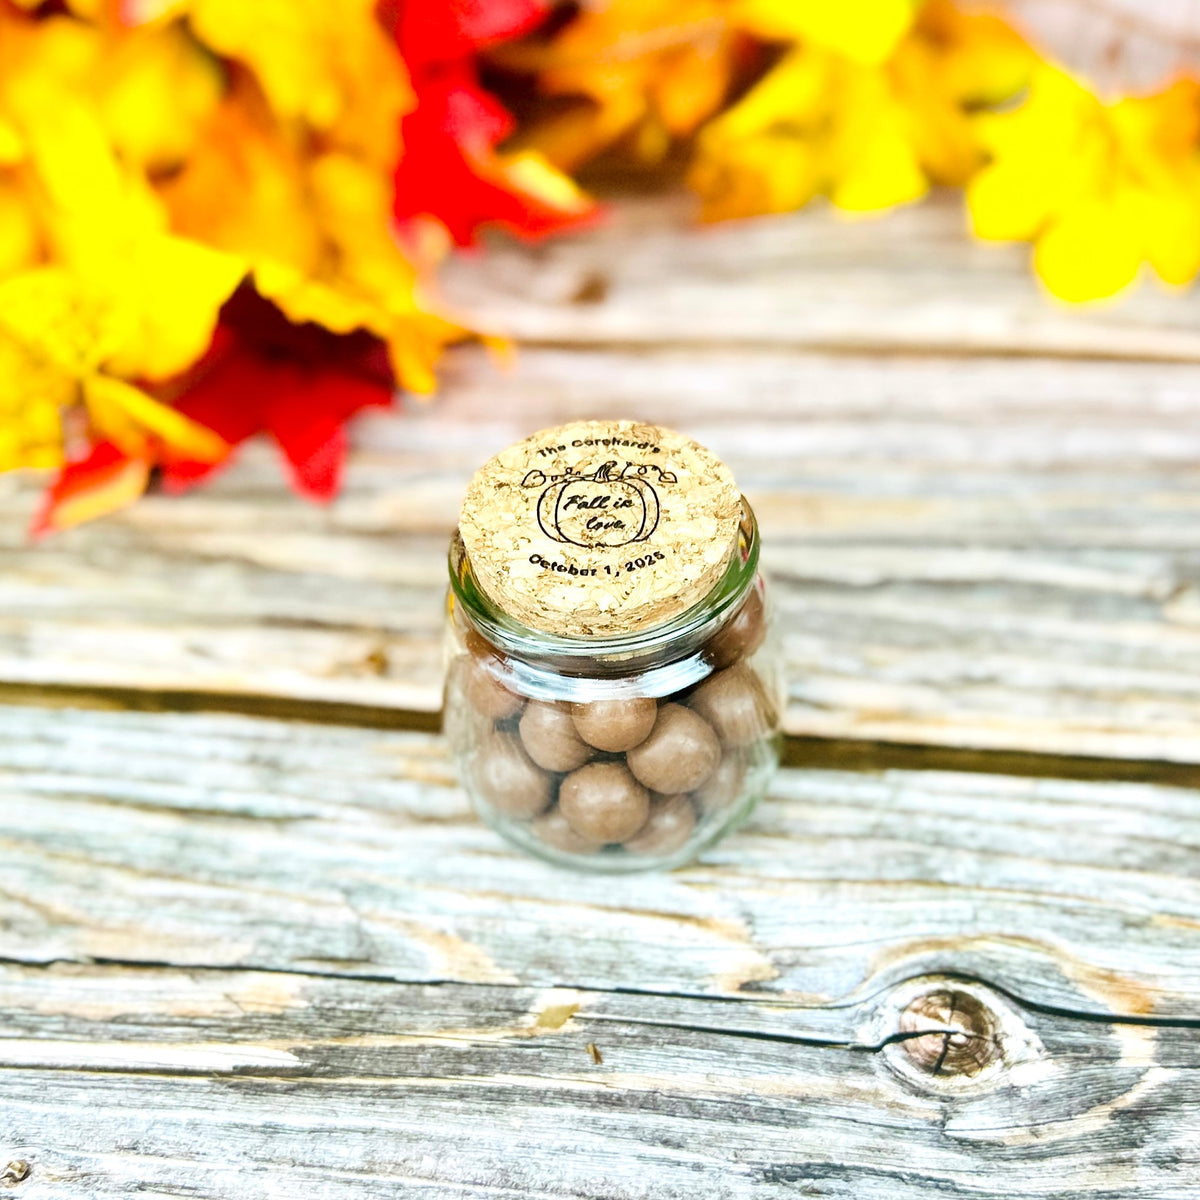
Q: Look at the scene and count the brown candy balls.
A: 11